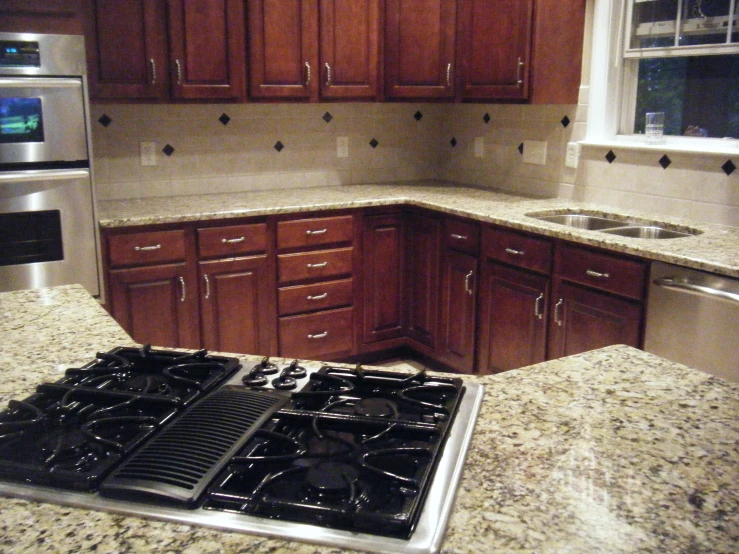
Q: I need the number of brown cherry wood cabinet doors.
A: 13